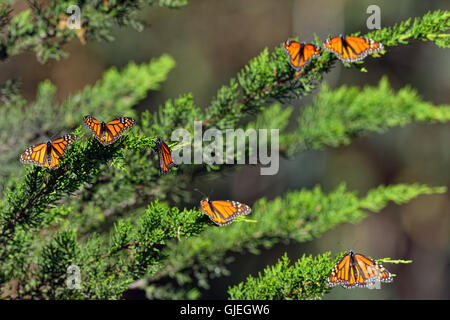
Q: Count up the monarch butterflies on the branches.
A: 7